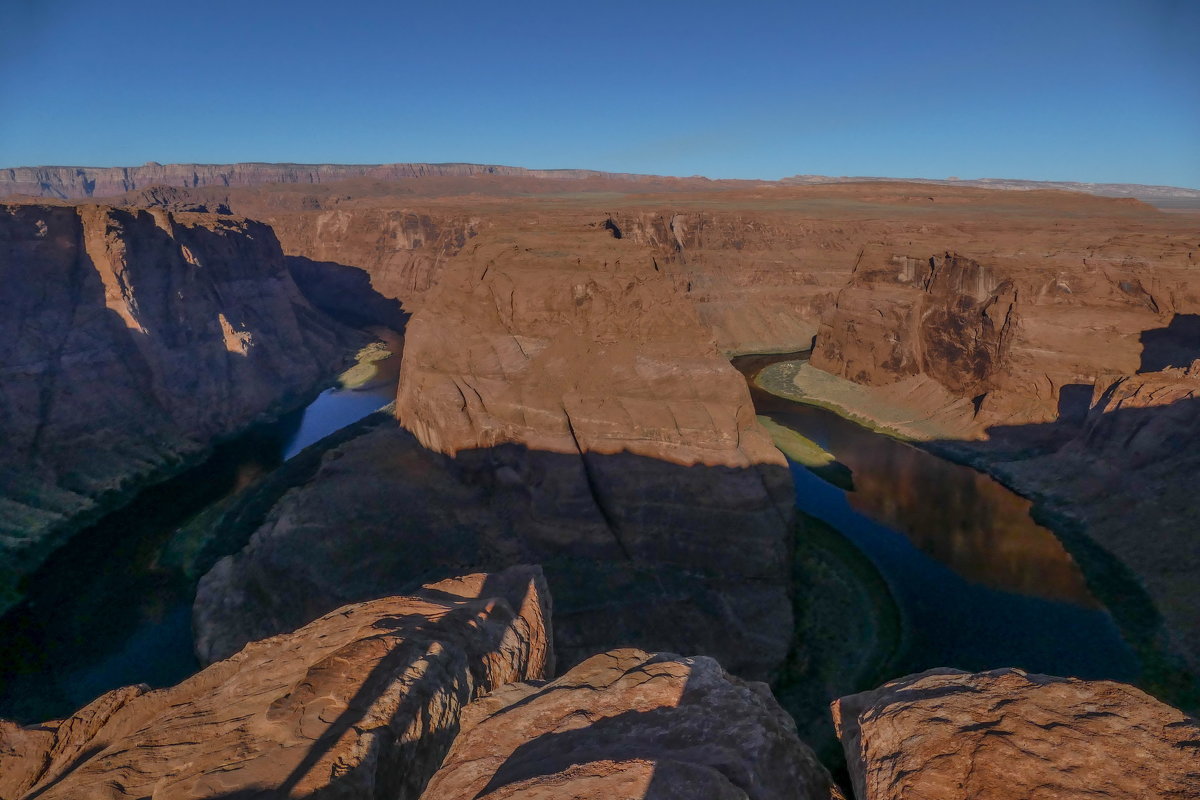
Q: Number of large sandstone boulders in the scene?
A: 3